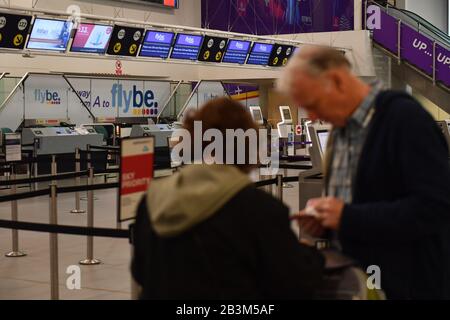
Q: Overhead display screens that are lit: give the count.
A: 6